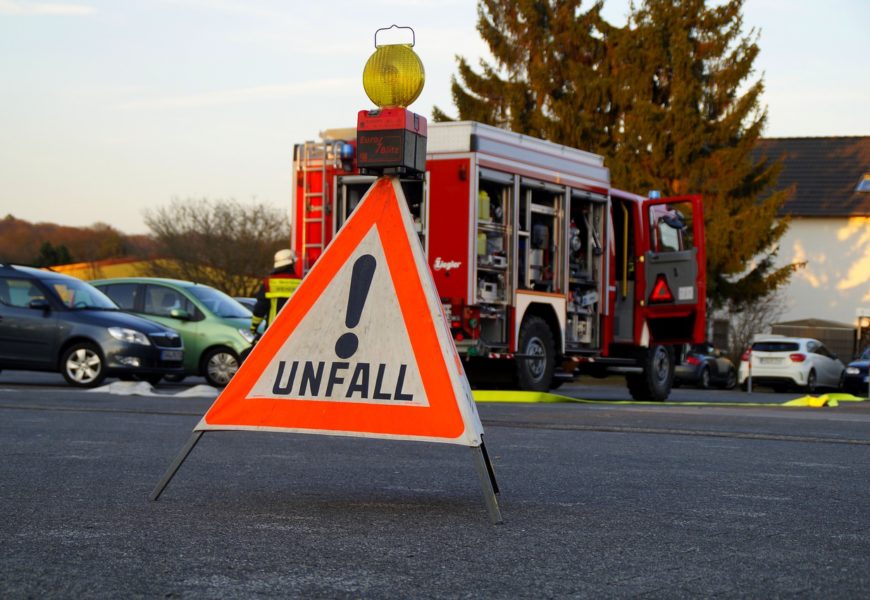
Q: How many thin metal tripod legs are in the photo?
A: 3